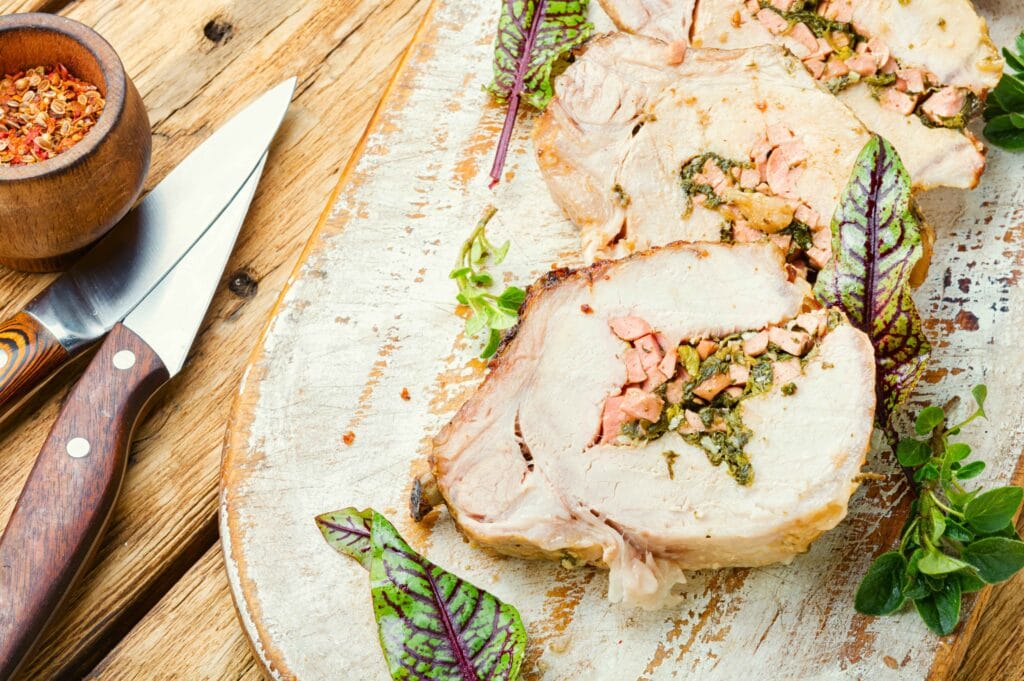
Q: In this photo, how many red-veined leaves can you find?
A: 4